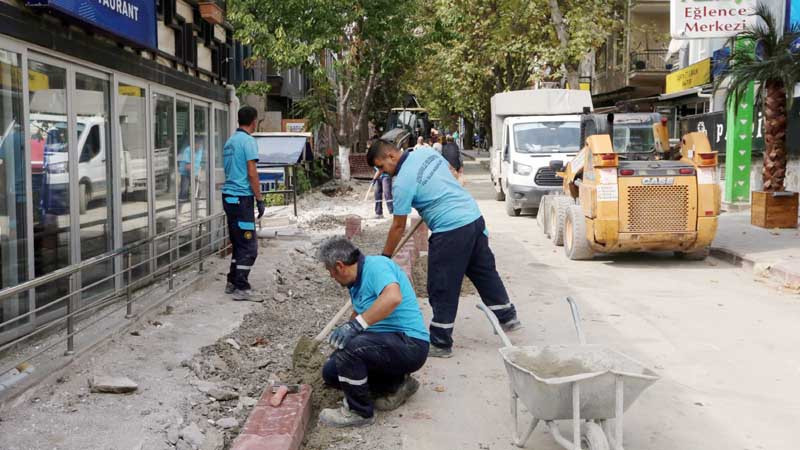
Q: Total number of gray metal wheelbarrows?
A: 1